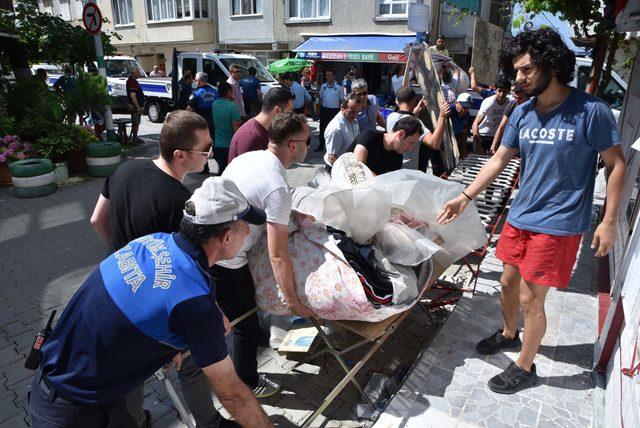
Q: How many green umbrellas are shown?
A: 1